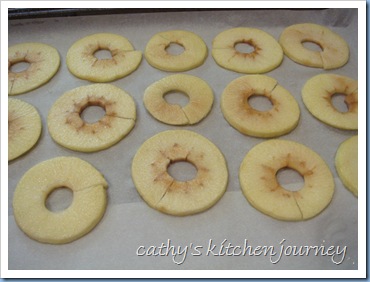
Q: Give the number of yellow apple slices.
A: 14